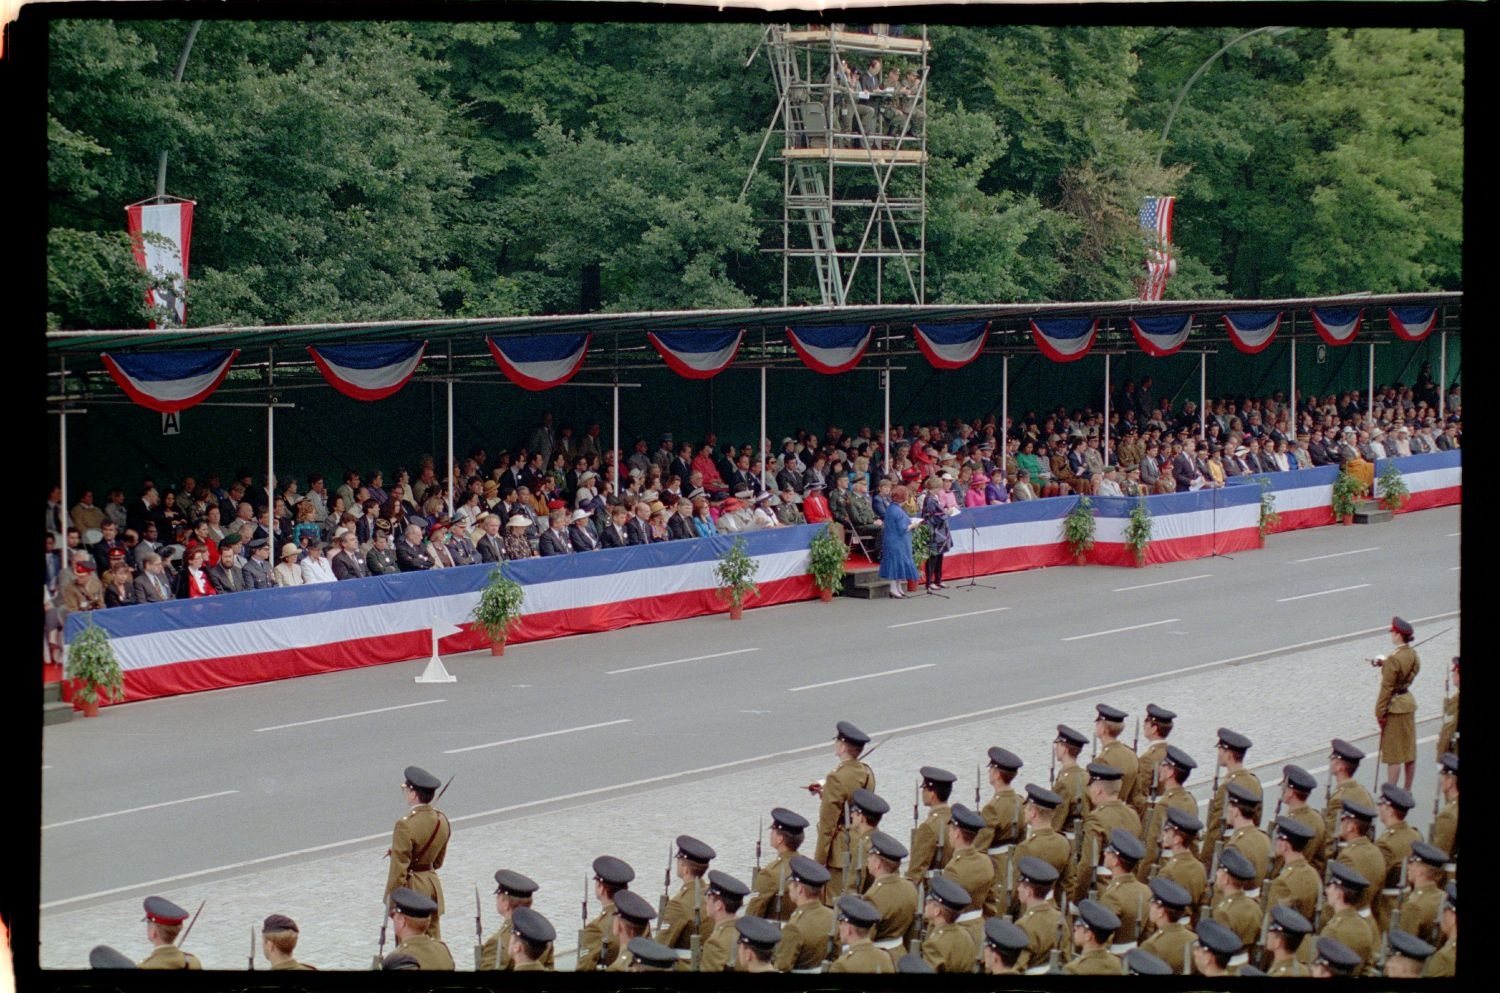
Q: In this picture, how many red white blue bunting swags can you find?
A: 11